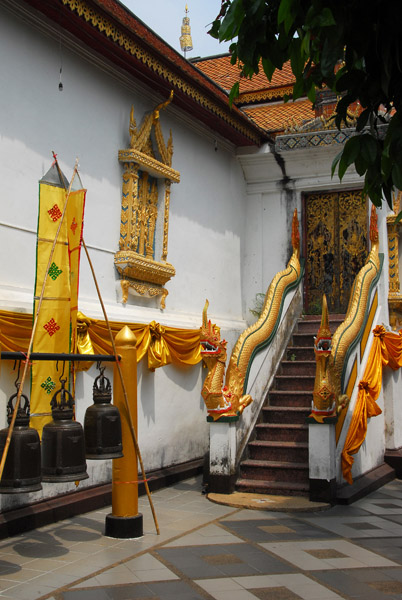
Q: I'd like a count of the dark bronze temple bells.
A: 3